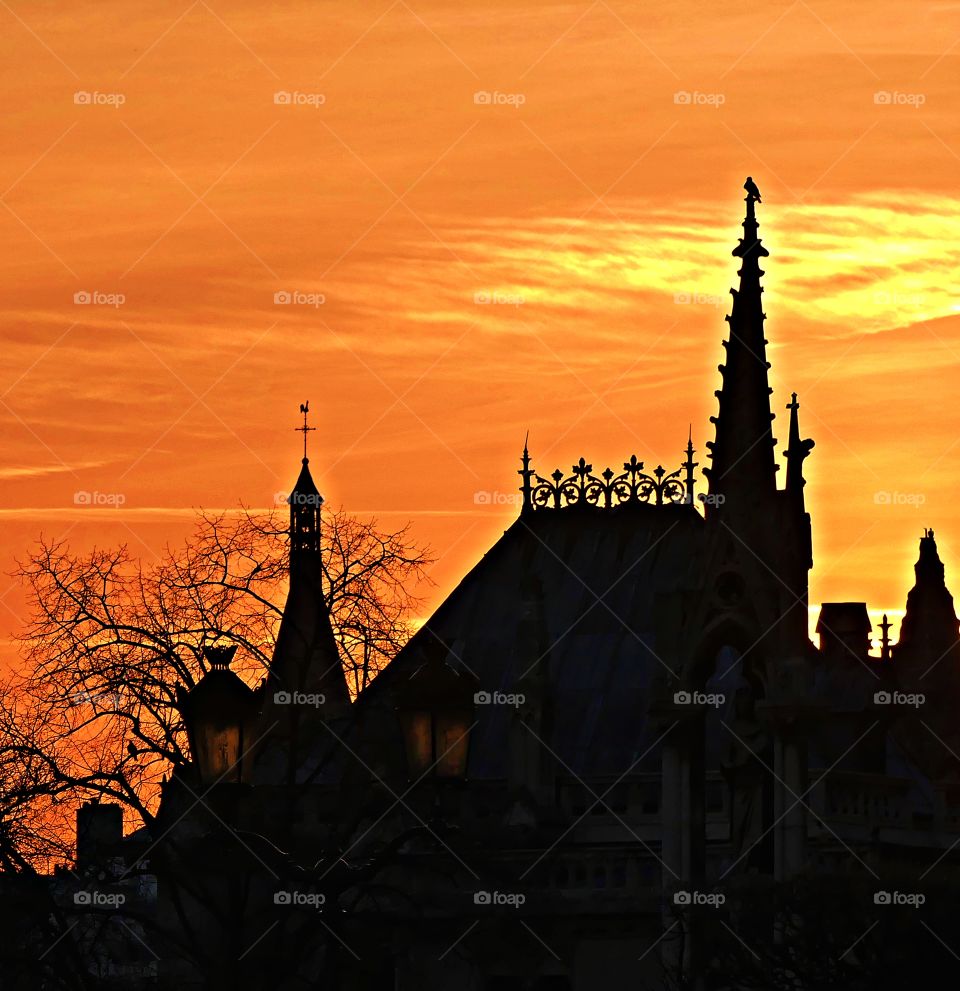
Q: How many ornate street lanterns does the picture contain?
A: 2